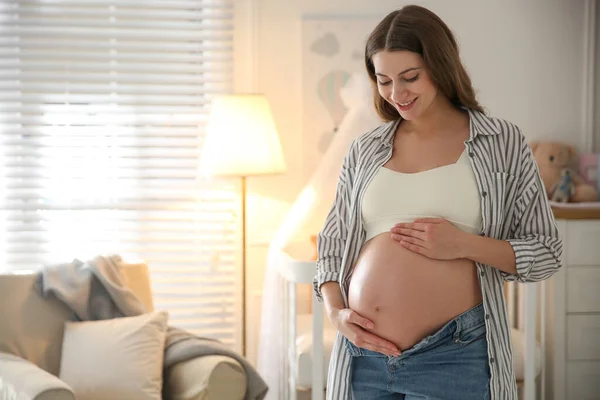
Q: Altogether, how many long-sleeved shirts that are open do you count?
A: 1